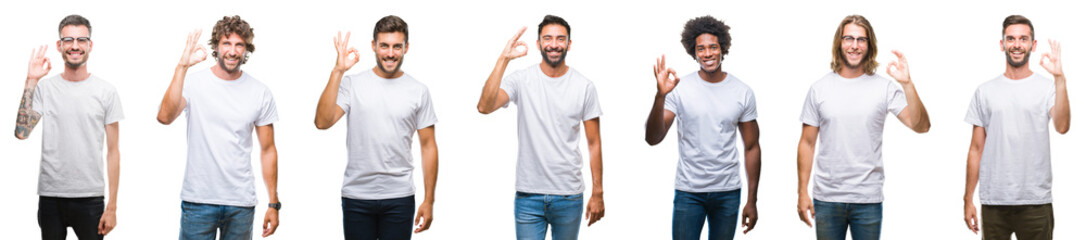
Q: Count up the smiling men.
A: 7